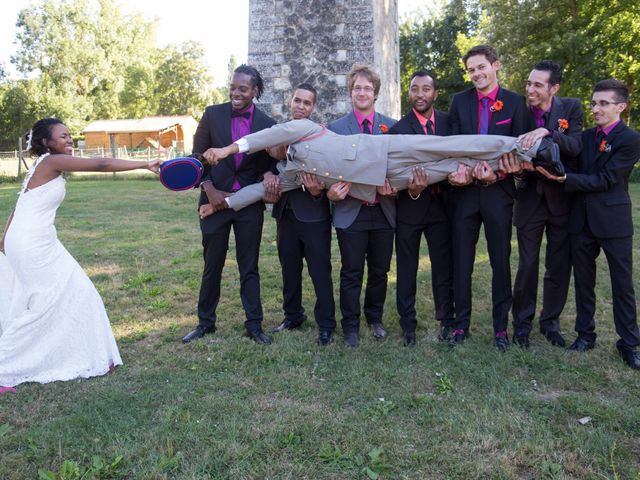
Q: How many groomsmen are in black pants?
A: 7